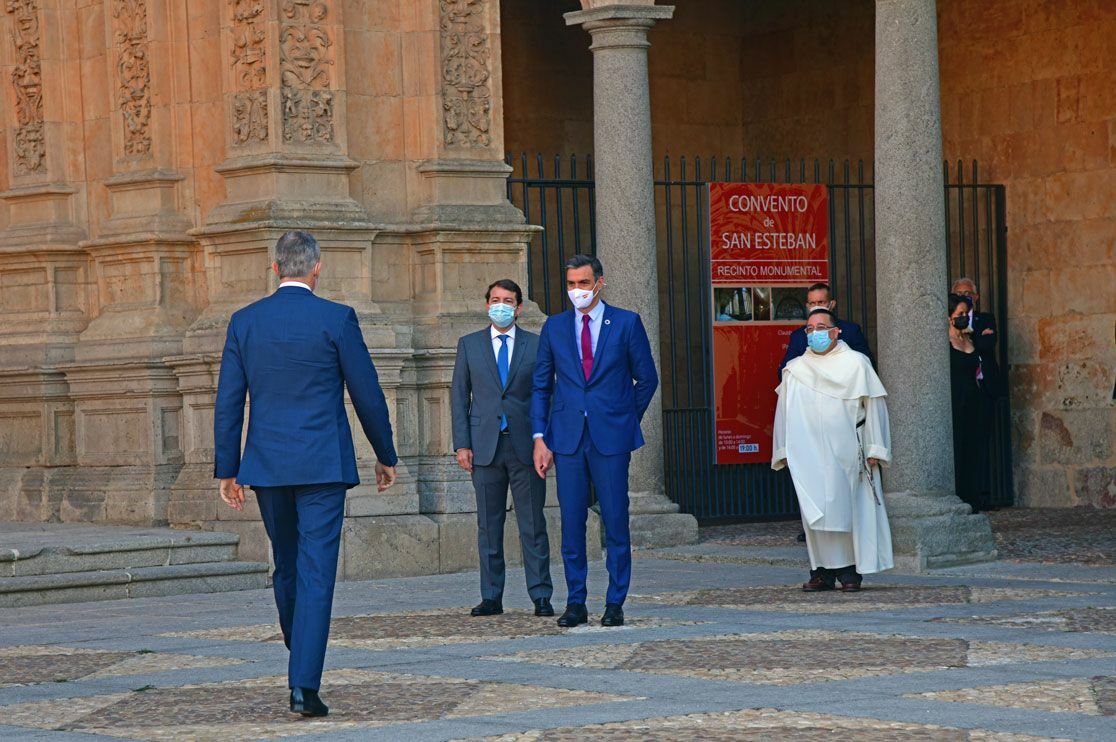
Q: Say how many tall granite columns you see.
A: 2